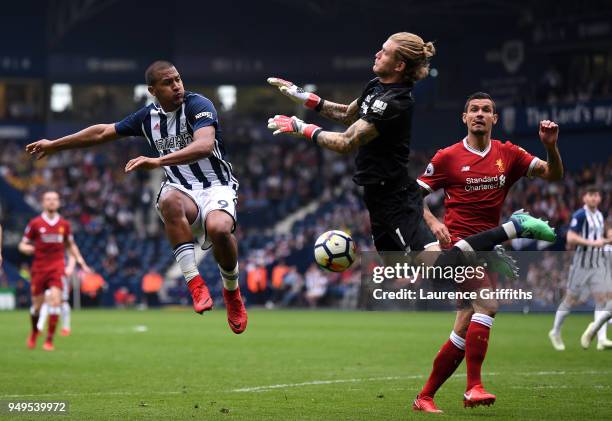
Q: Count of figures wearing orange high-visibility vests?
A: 4